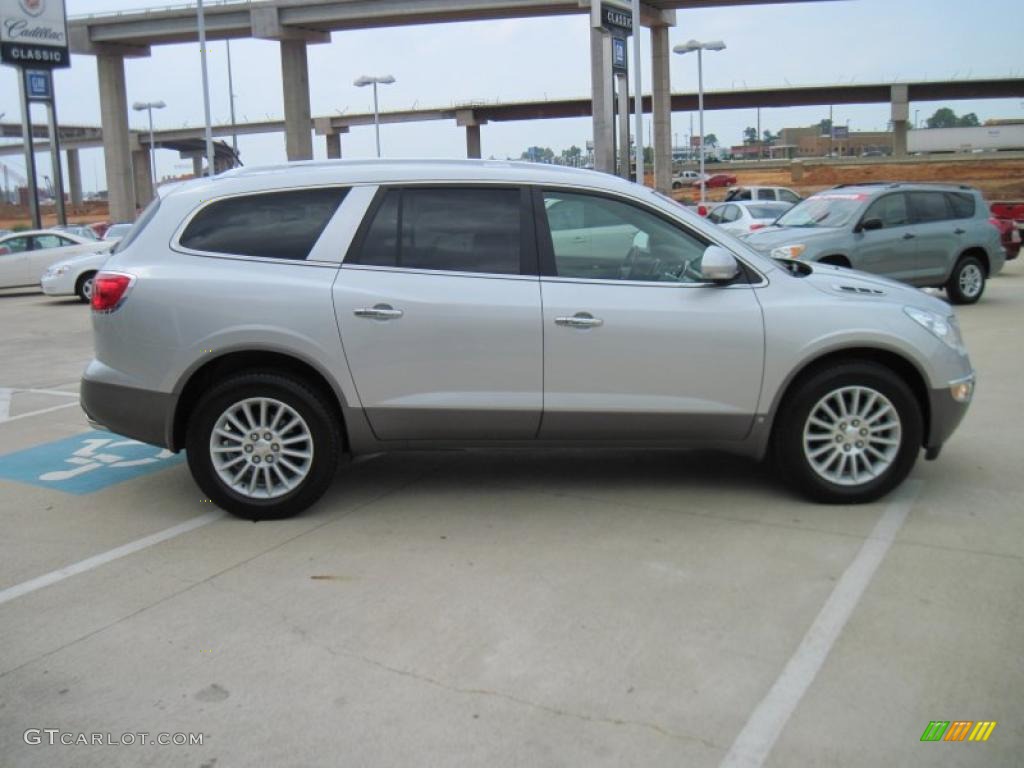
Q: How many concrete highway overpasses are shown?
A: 2